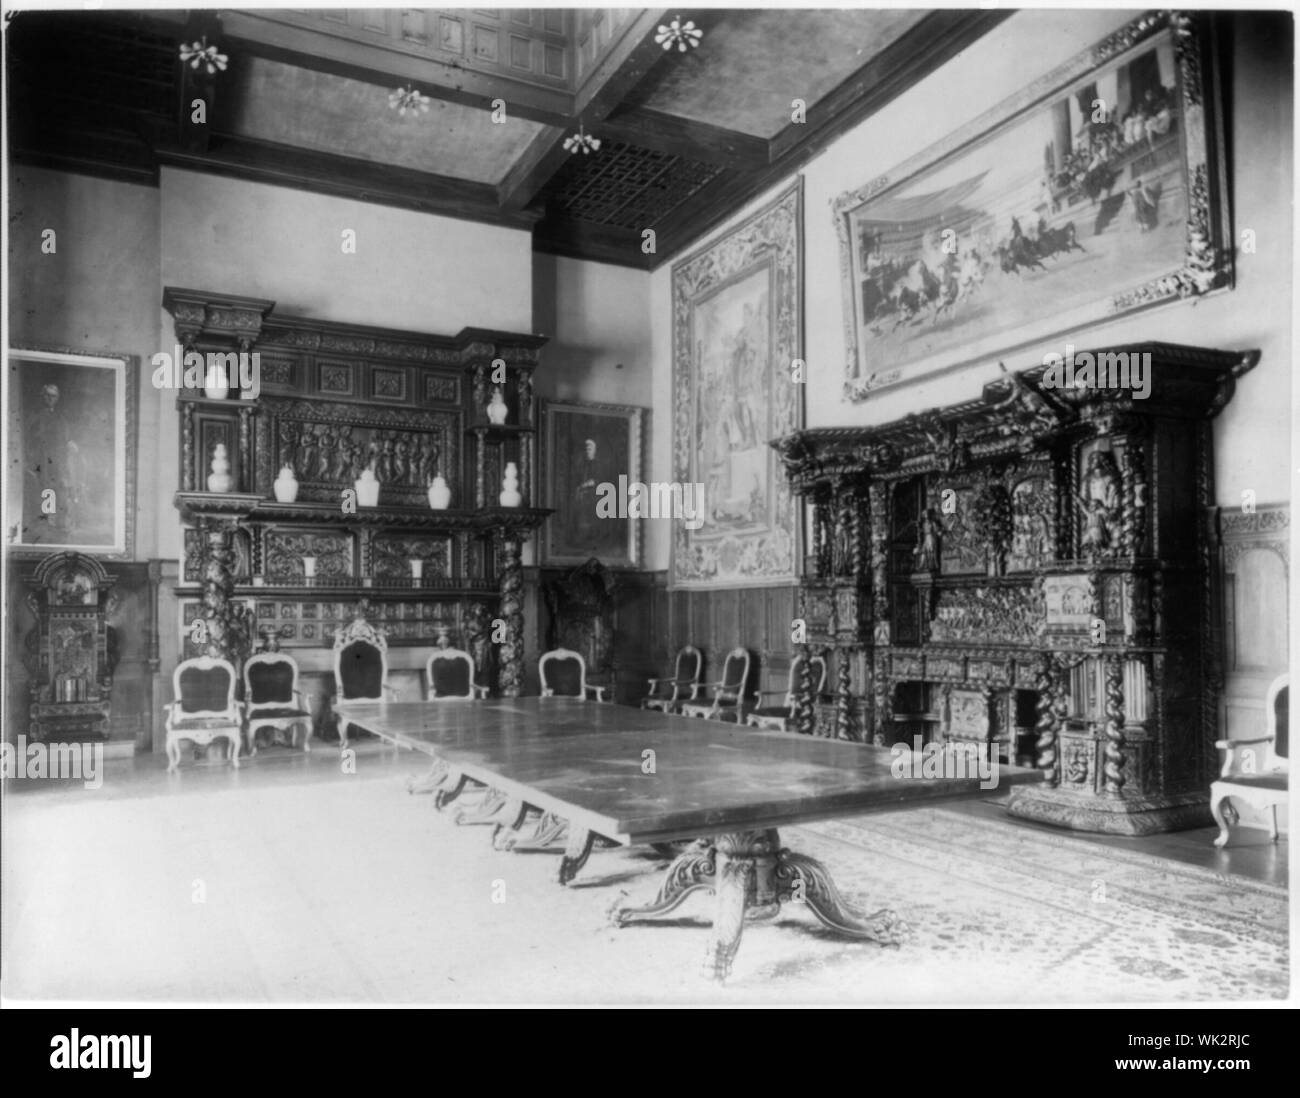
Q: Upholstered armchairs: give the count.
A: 9